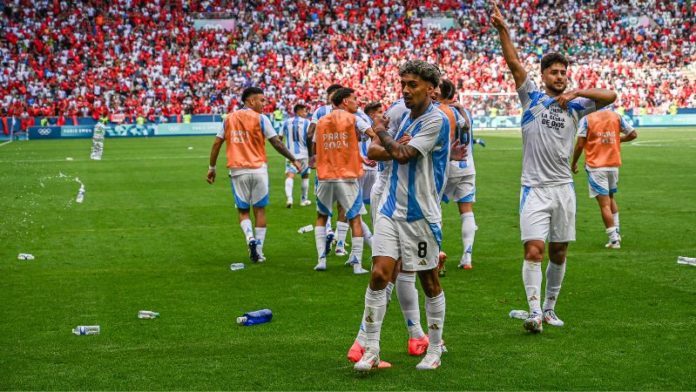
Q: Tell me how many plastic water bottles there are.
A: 10